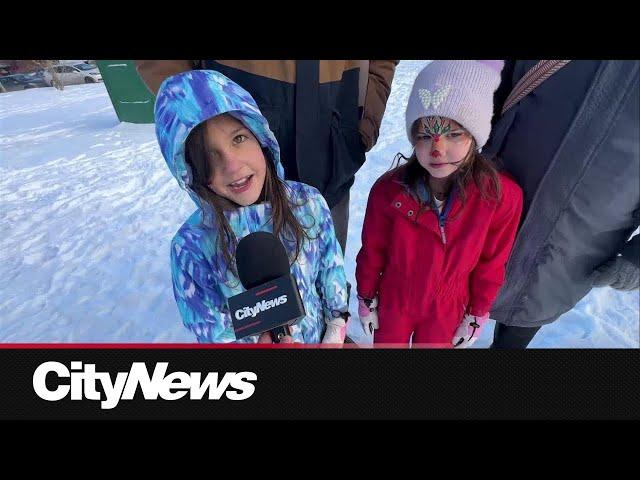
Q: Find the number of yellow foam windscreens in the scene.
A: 0